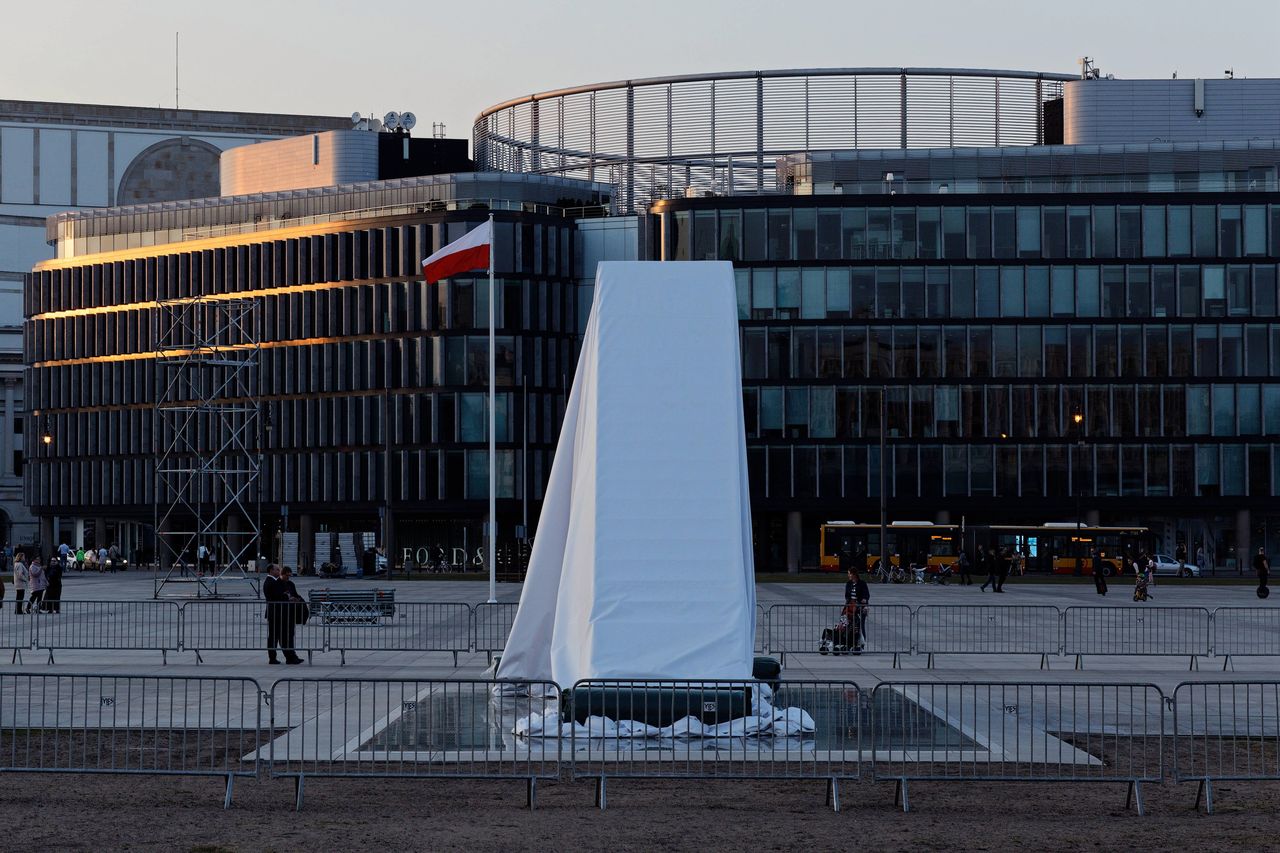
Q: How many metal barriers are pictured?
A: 15